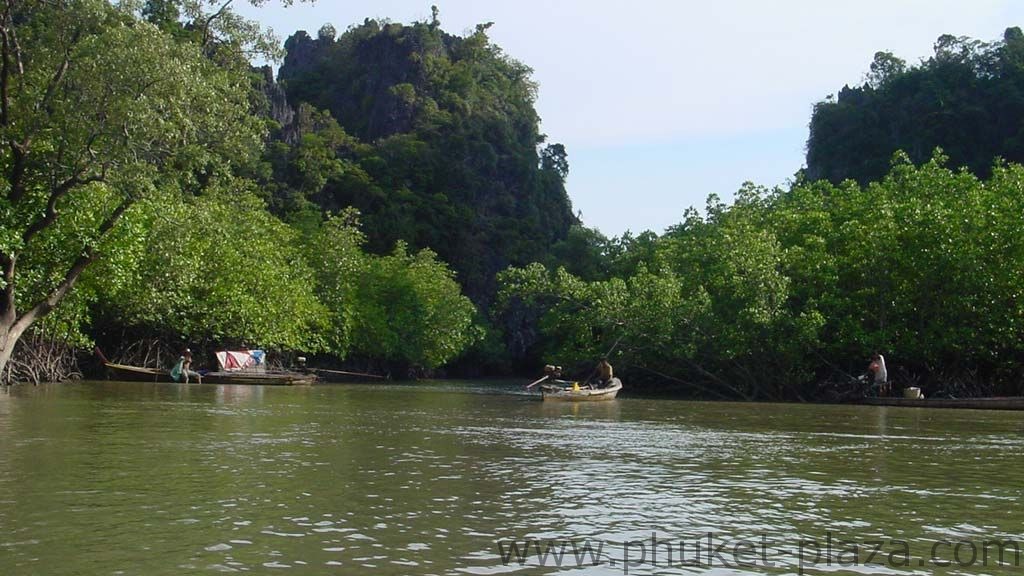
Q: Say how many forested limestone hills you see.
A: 2